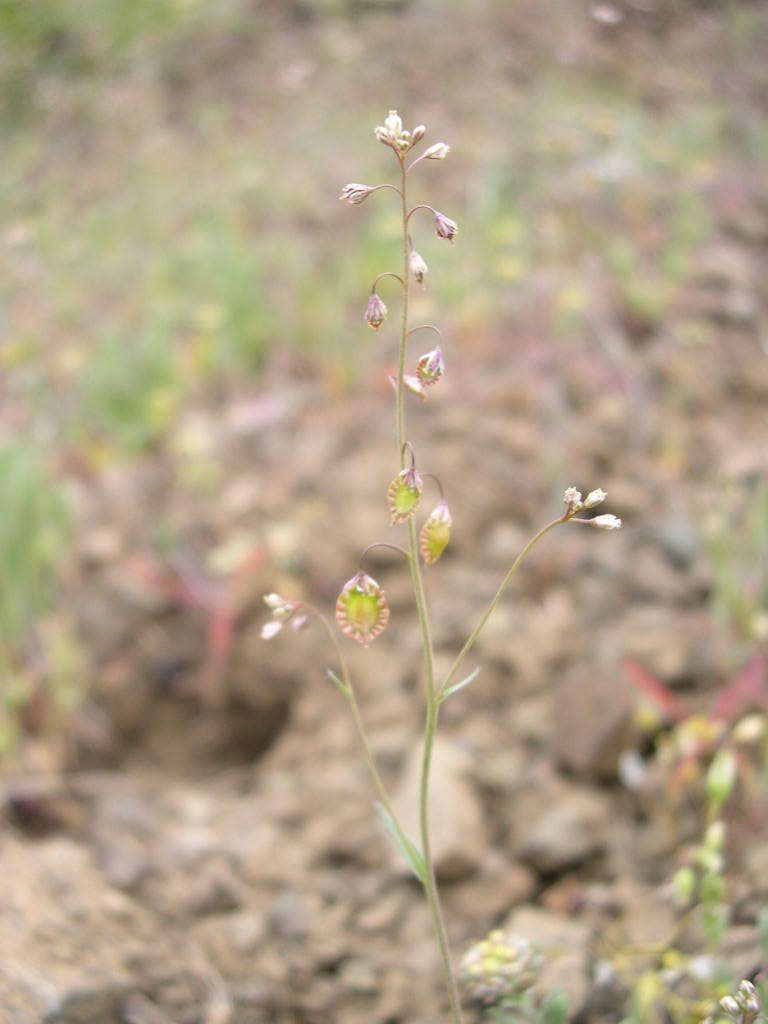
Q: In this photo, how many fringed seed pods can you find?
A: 4